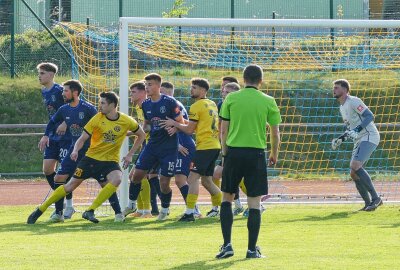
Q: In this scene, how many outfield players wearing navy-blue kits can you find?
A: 5